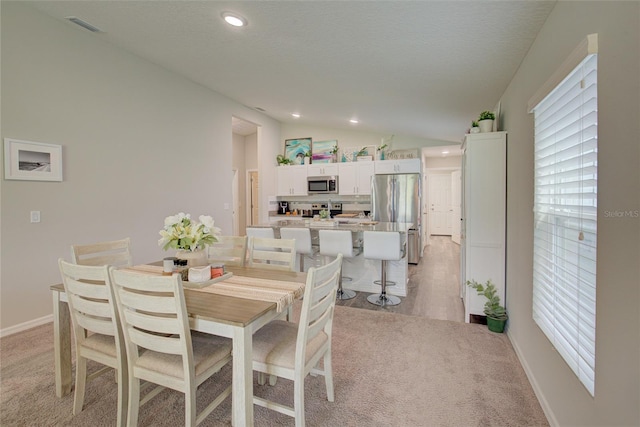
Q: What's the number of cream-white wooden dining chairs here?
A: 6